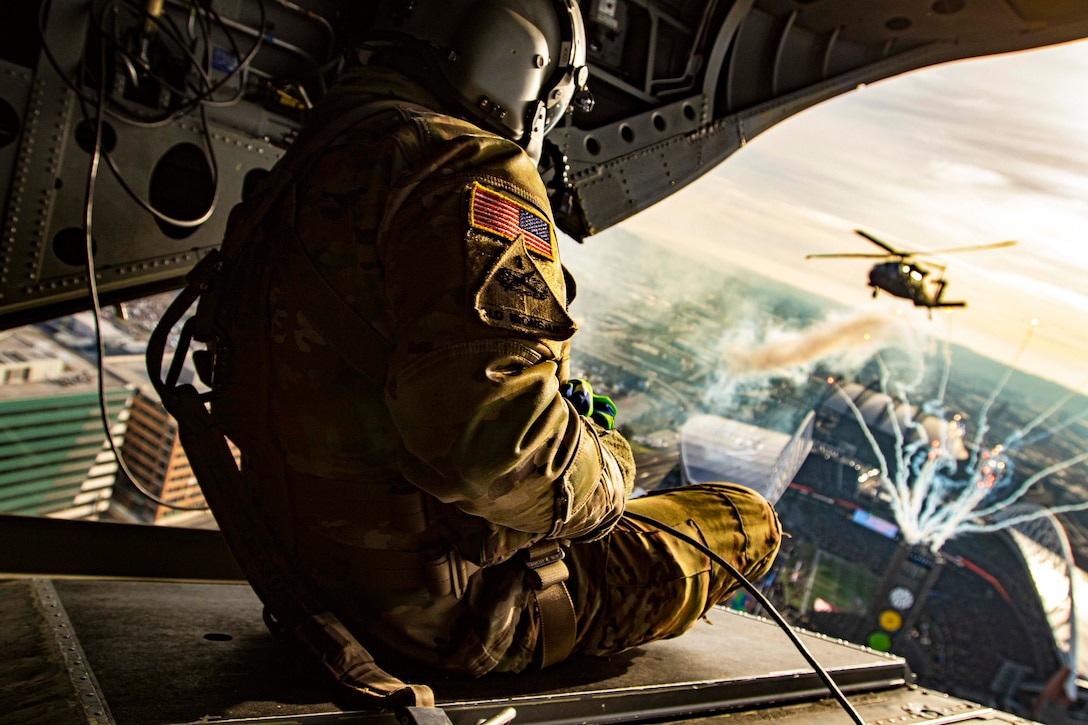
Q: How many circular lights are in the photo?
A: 3